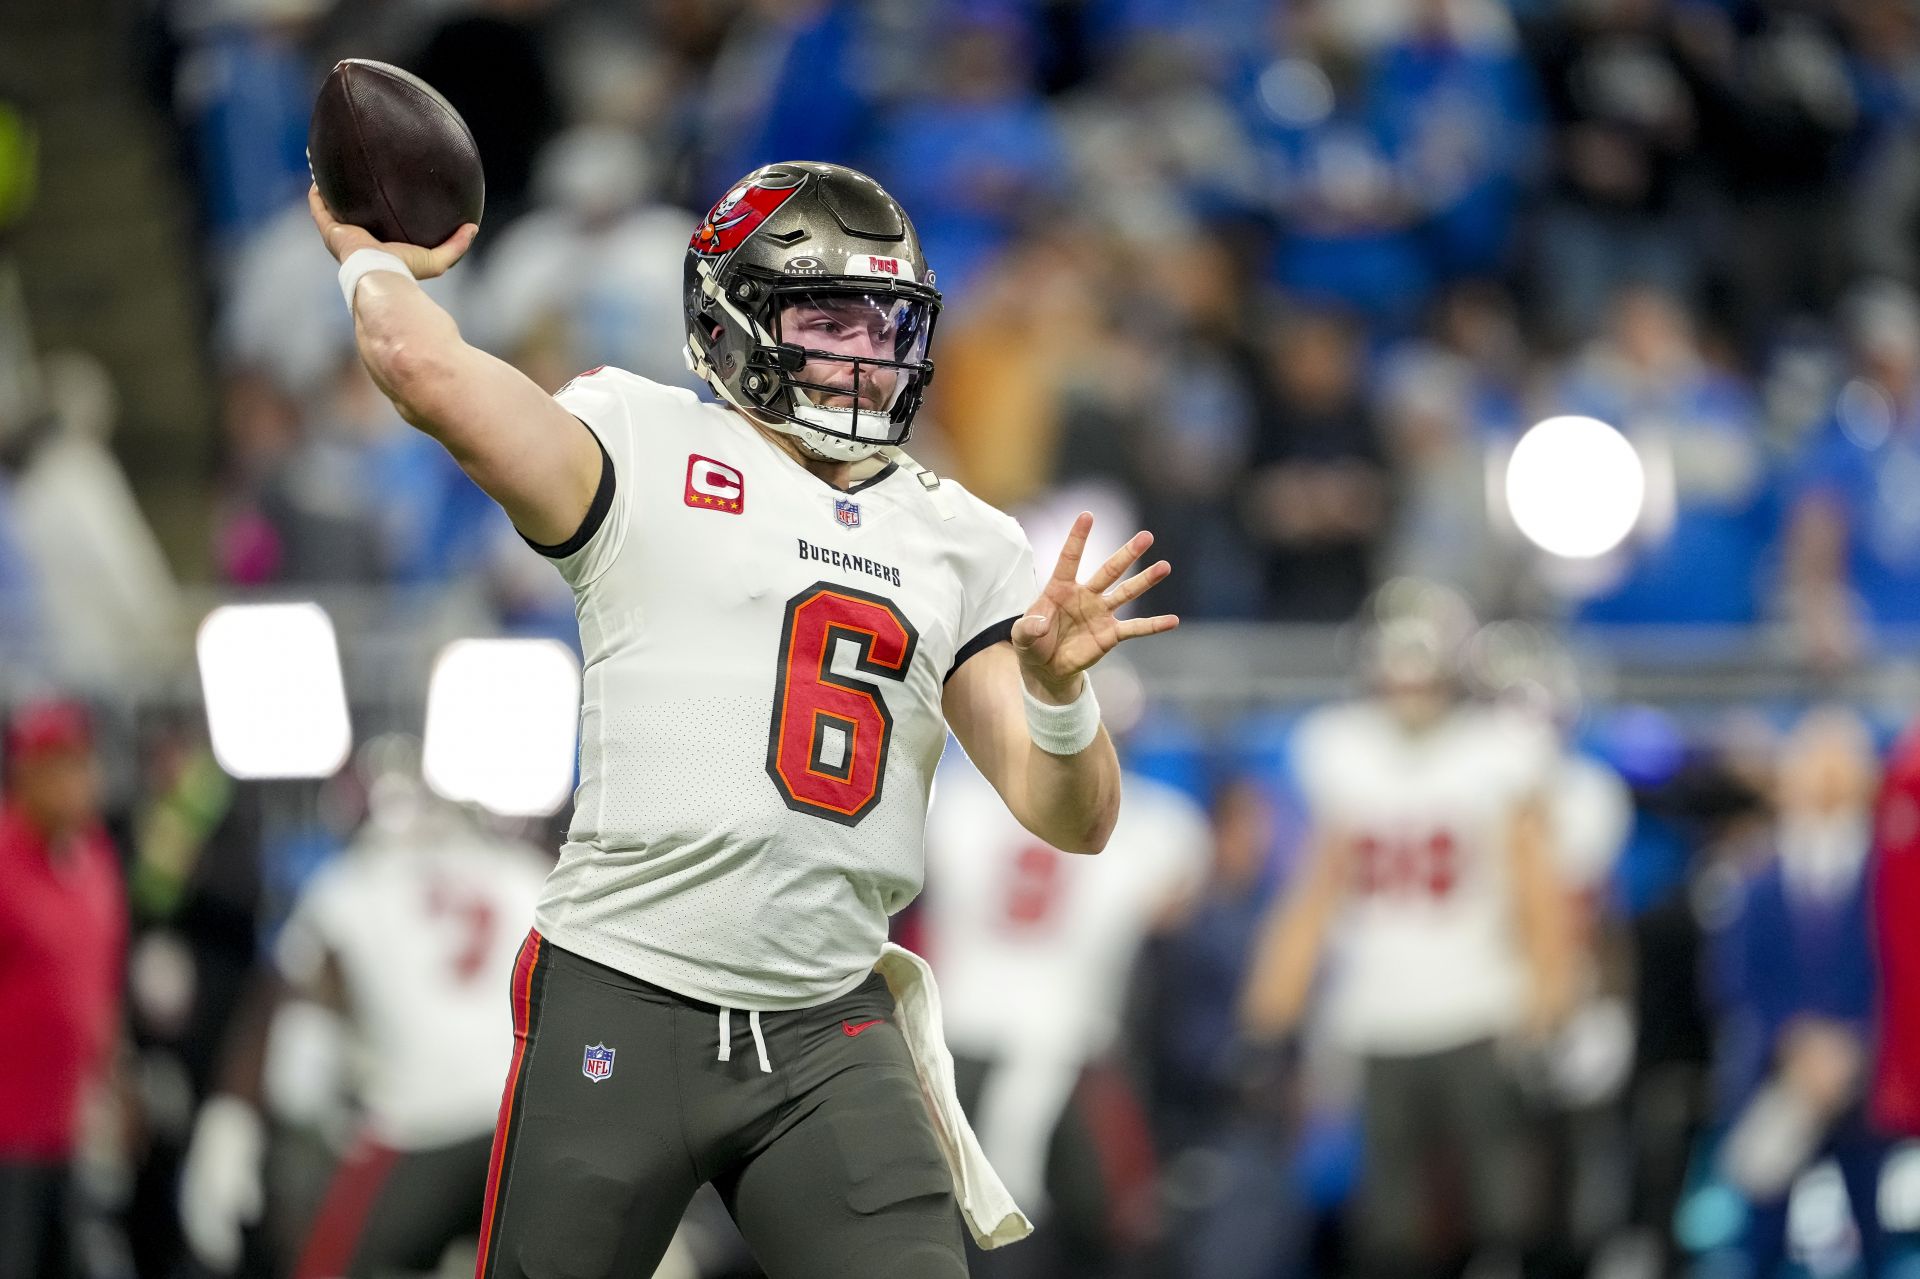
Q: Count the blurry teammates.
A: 4